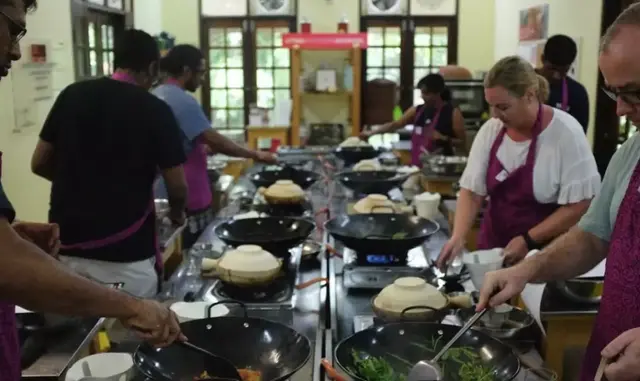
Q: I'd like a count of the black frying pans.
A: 7